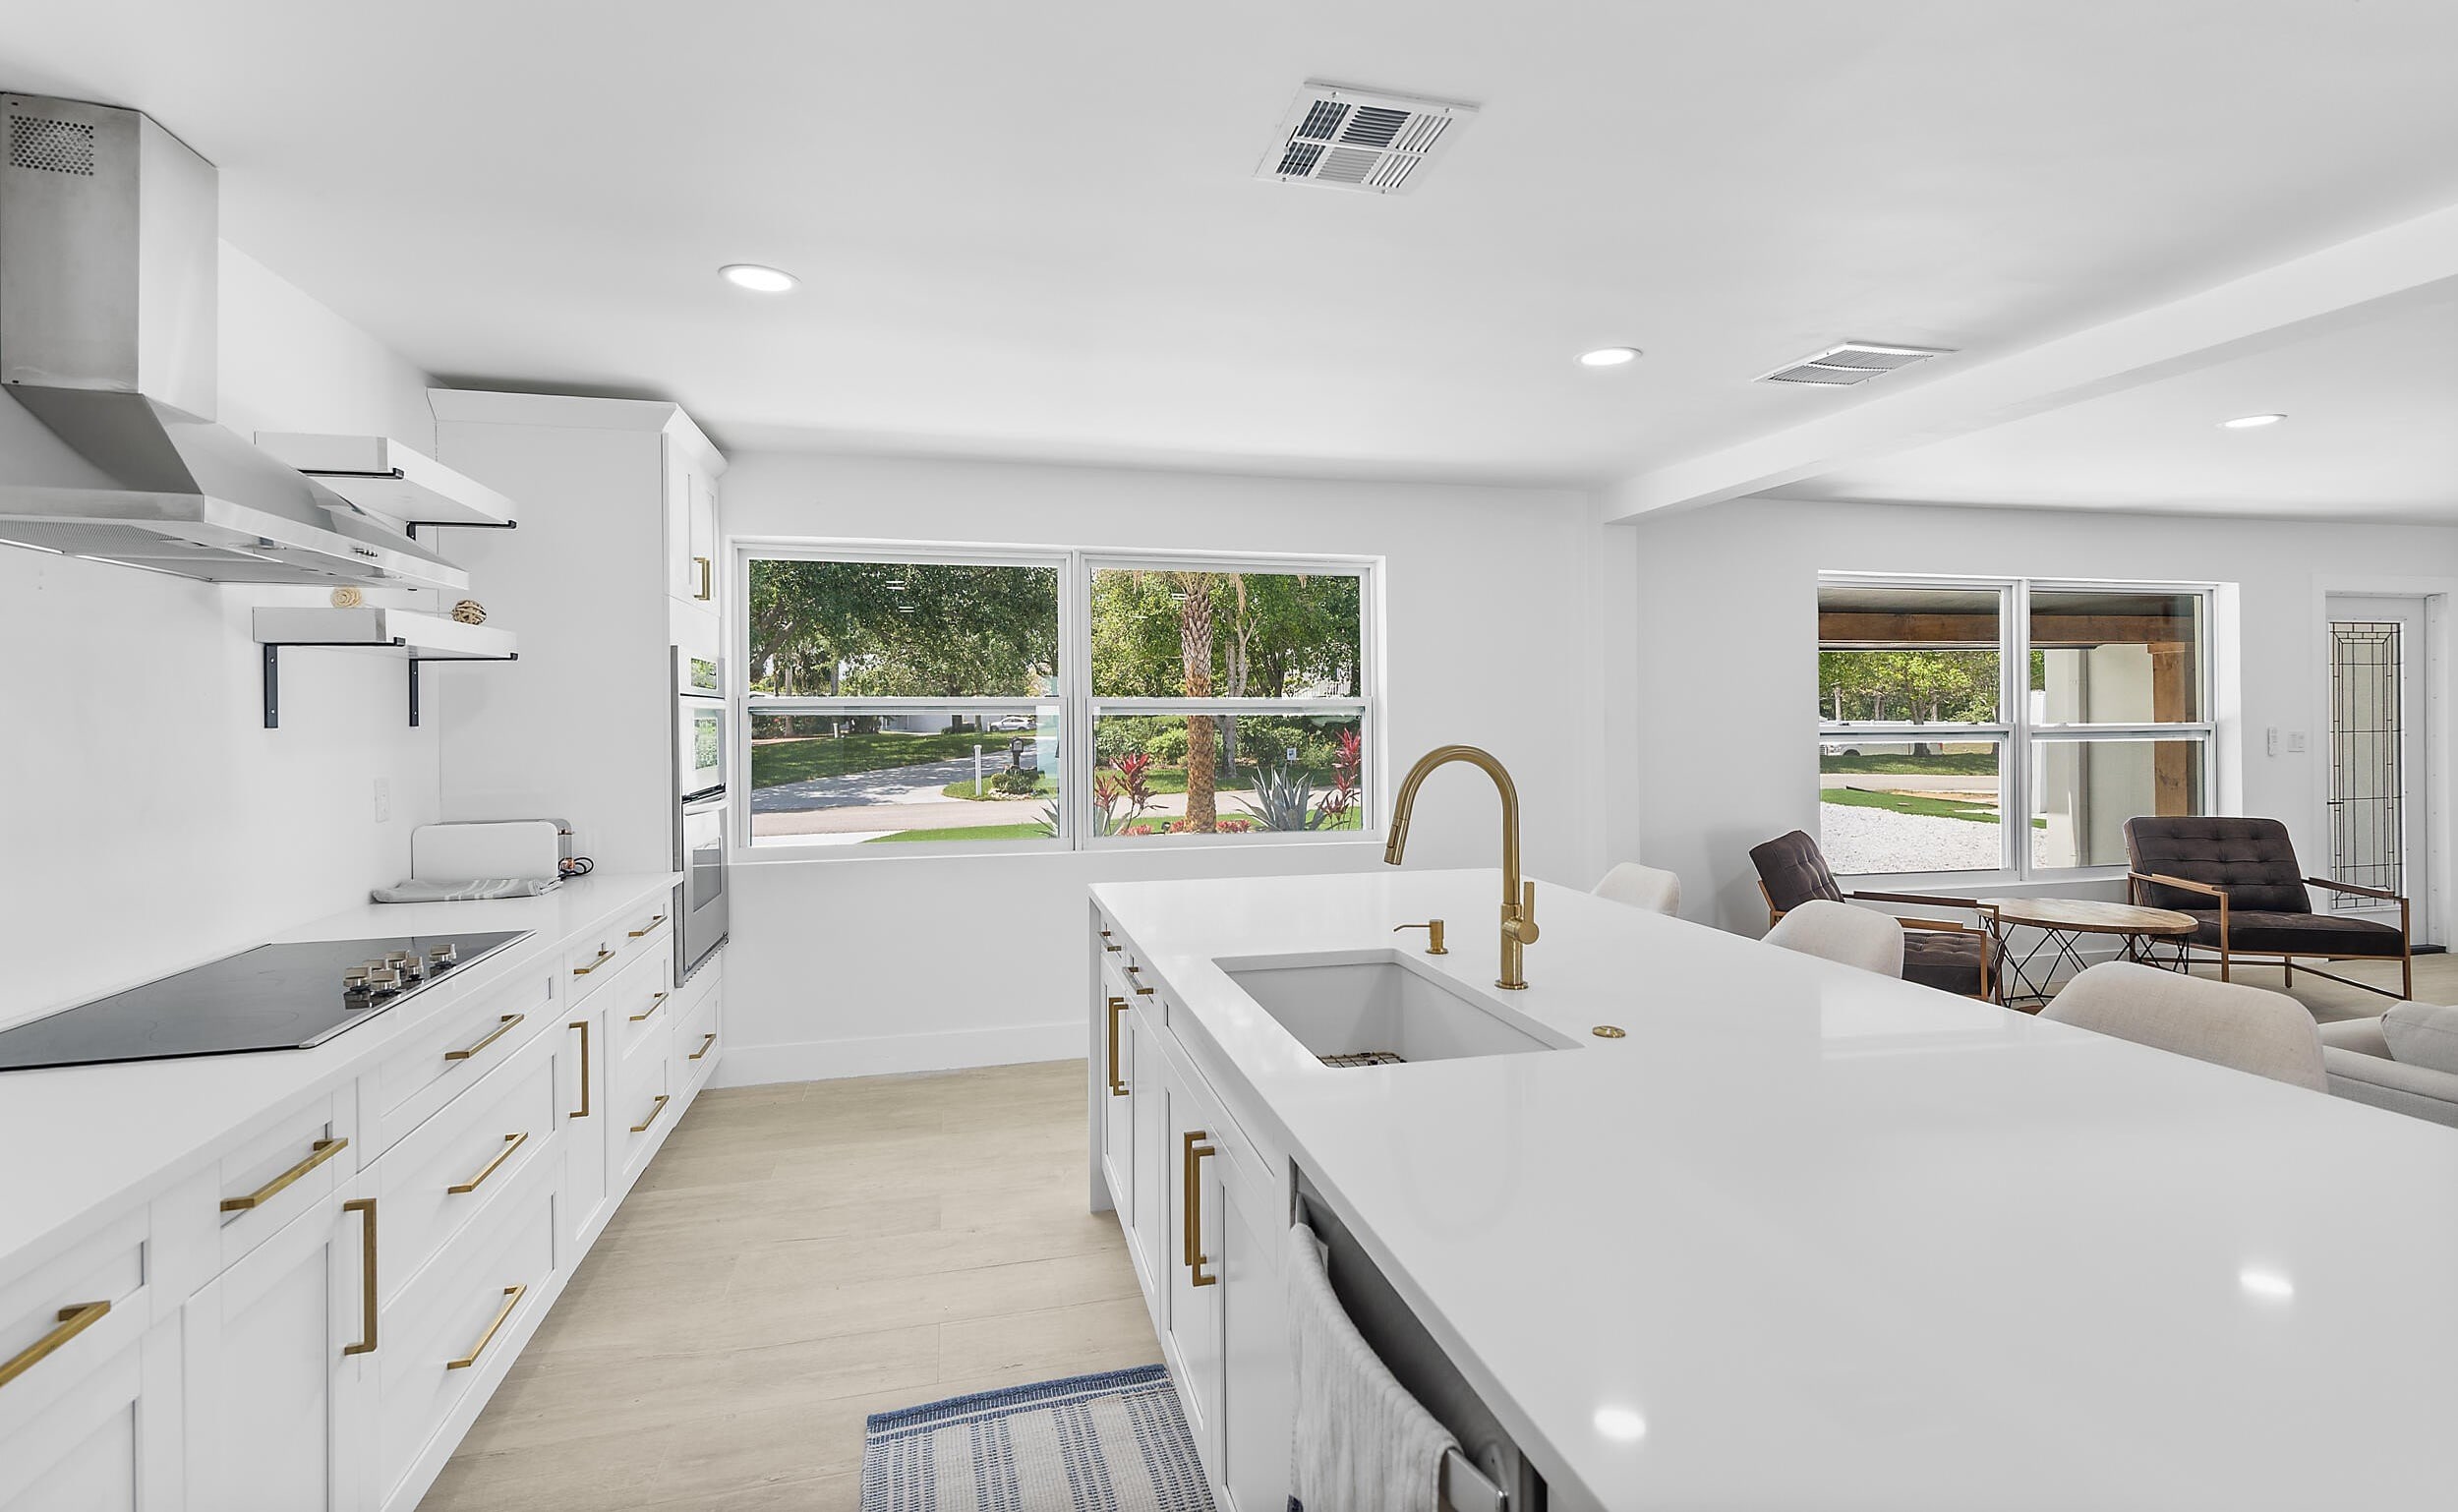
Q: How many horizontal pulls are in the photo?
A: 12